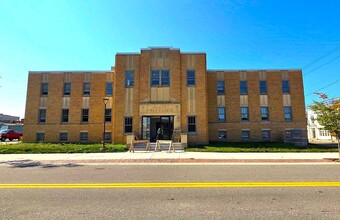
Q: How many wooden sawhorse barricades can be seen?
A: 2